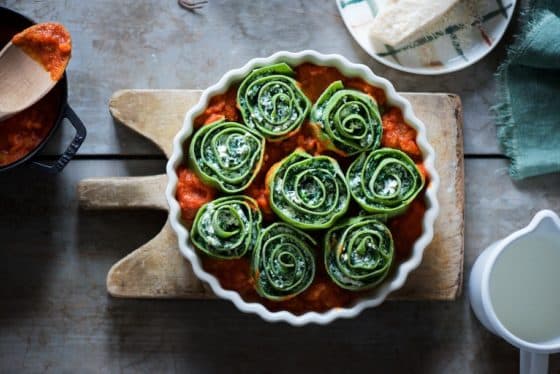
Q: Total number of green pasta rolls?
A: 8